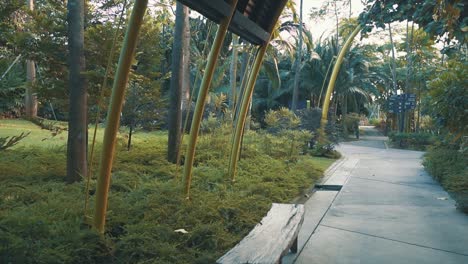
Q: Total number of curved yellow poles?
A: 4